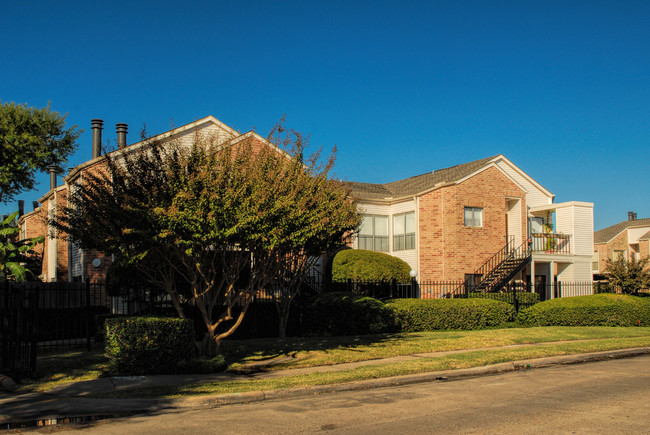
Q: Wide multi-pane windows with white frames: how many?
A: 2